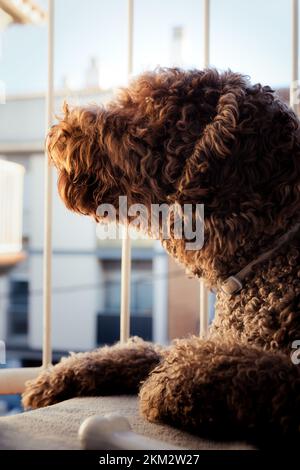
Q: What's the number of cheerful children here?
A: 0